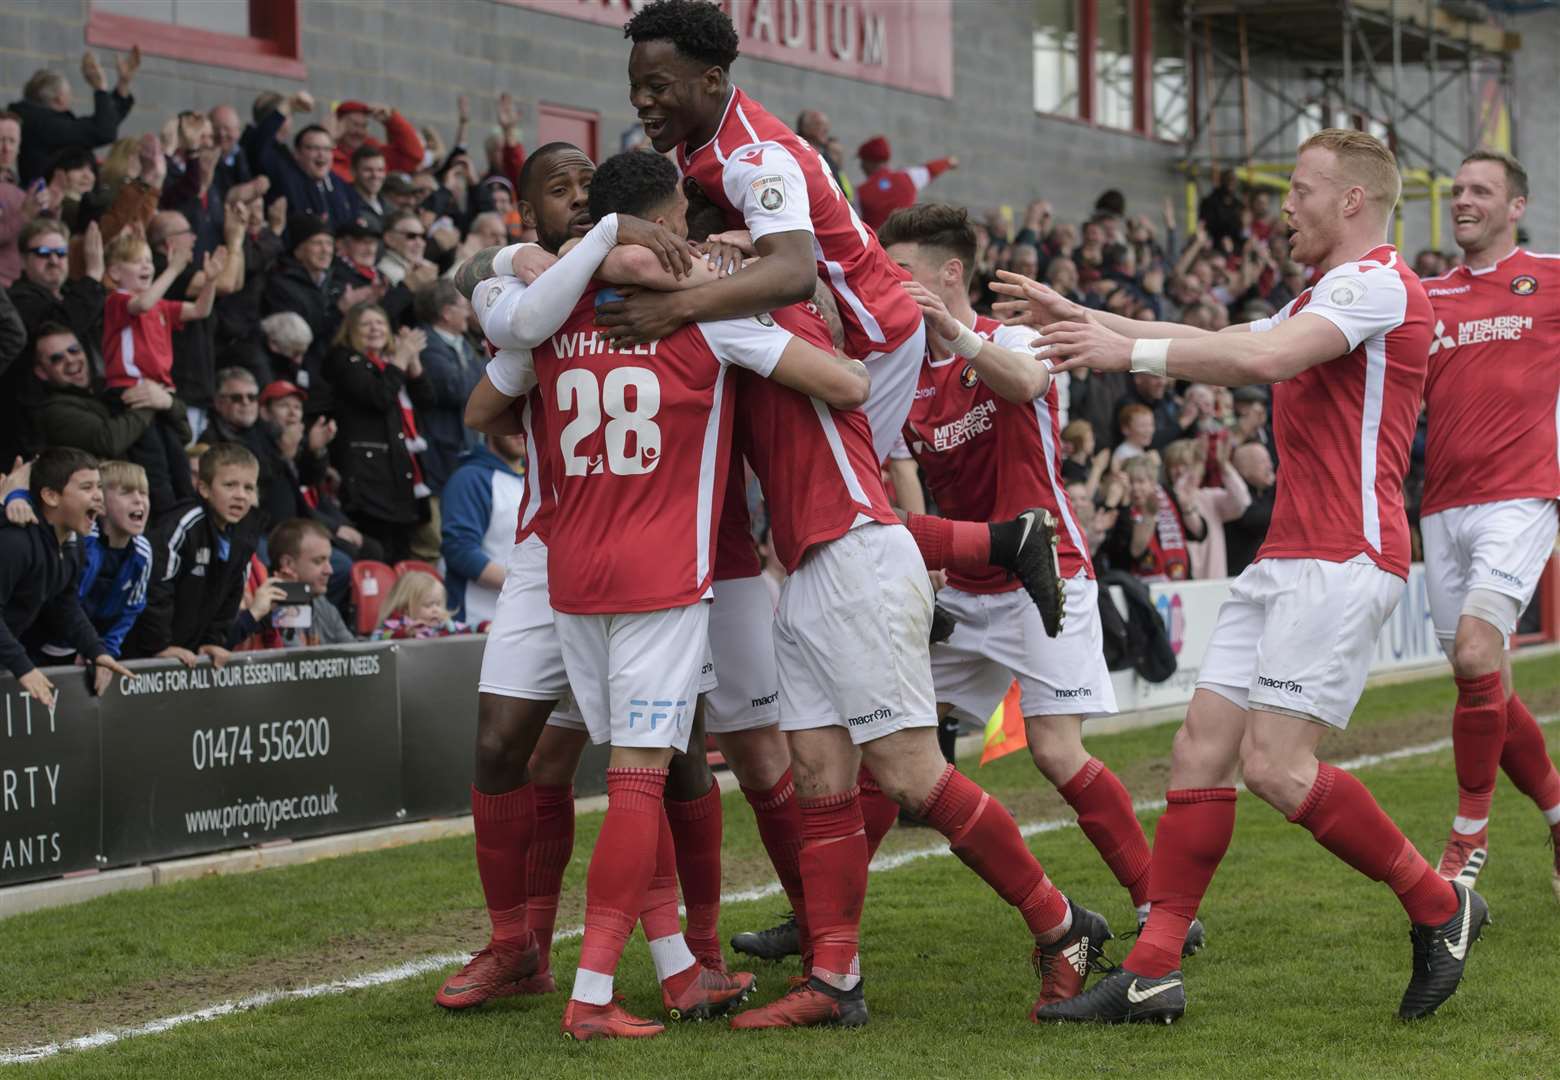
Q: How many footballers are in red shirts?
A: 8